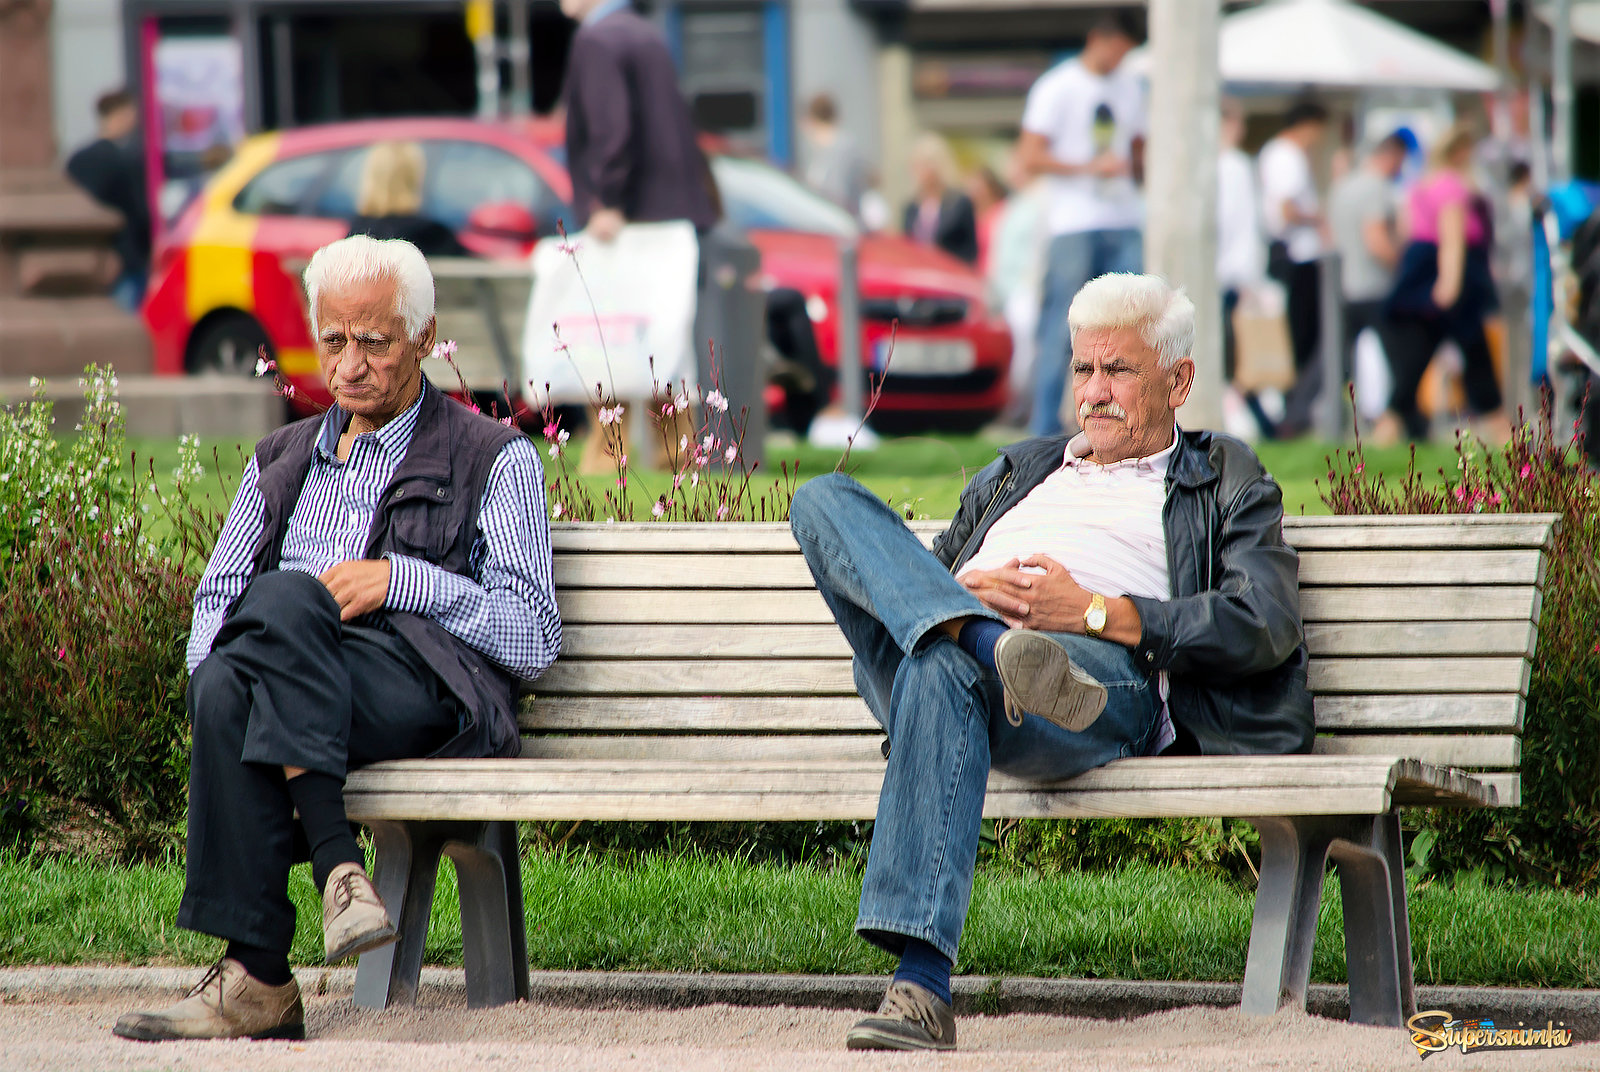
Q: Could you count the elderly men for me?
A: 2